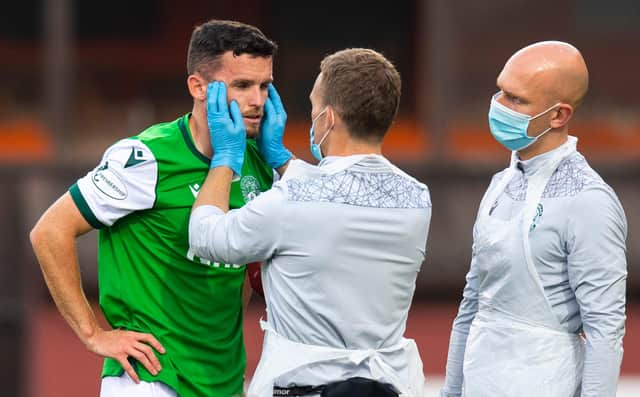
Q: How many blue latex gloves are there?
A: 2